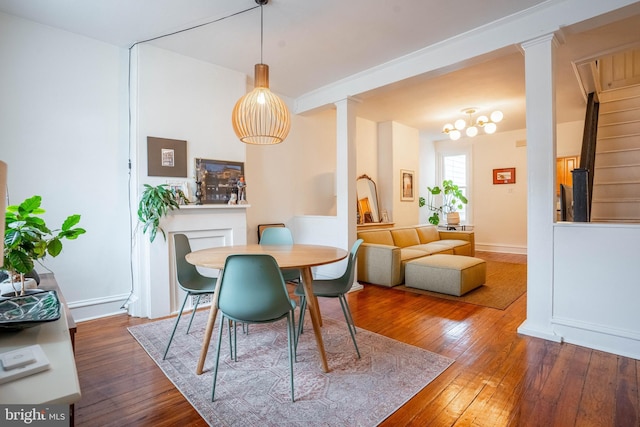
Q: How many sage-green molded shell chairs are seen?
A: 4